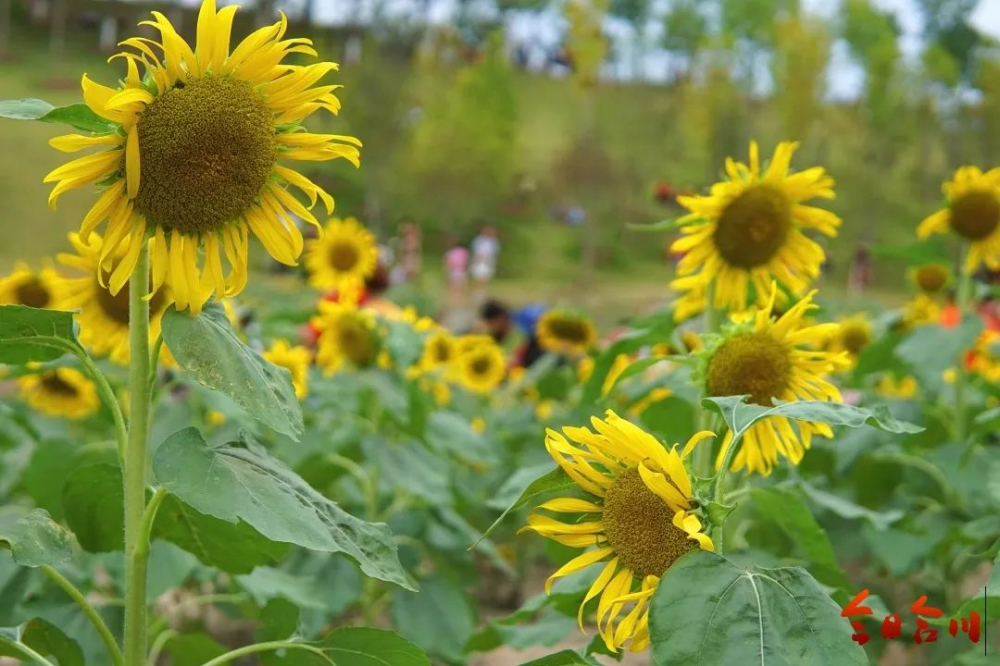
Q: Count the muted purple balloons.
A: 0